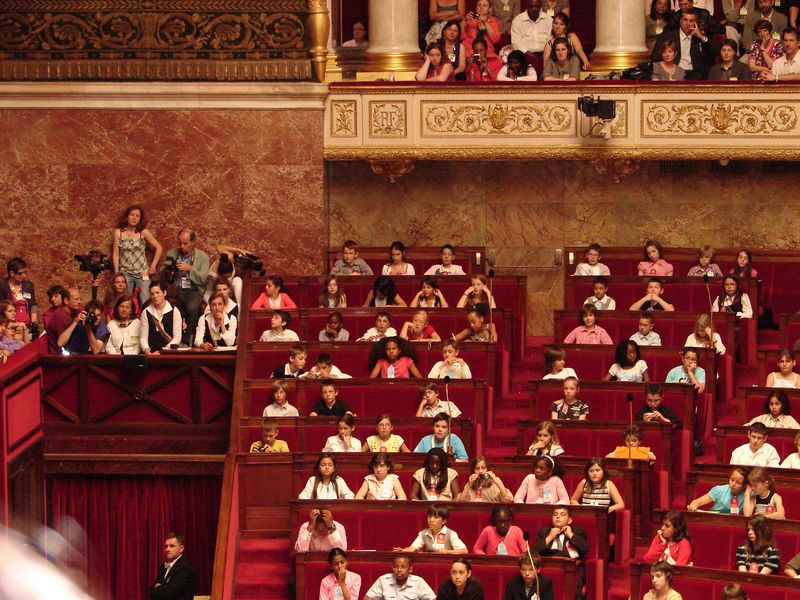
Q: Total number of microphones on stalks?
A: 5